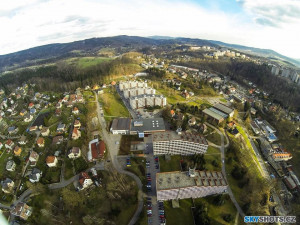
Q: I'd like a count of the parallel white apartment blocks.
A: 3